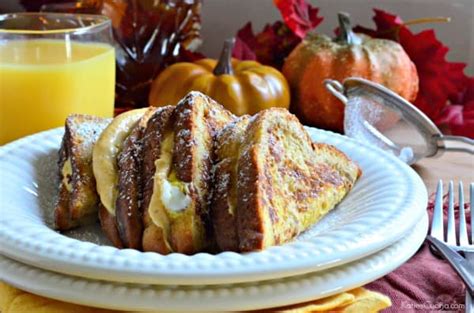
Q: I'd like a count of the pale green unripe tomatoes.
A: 0